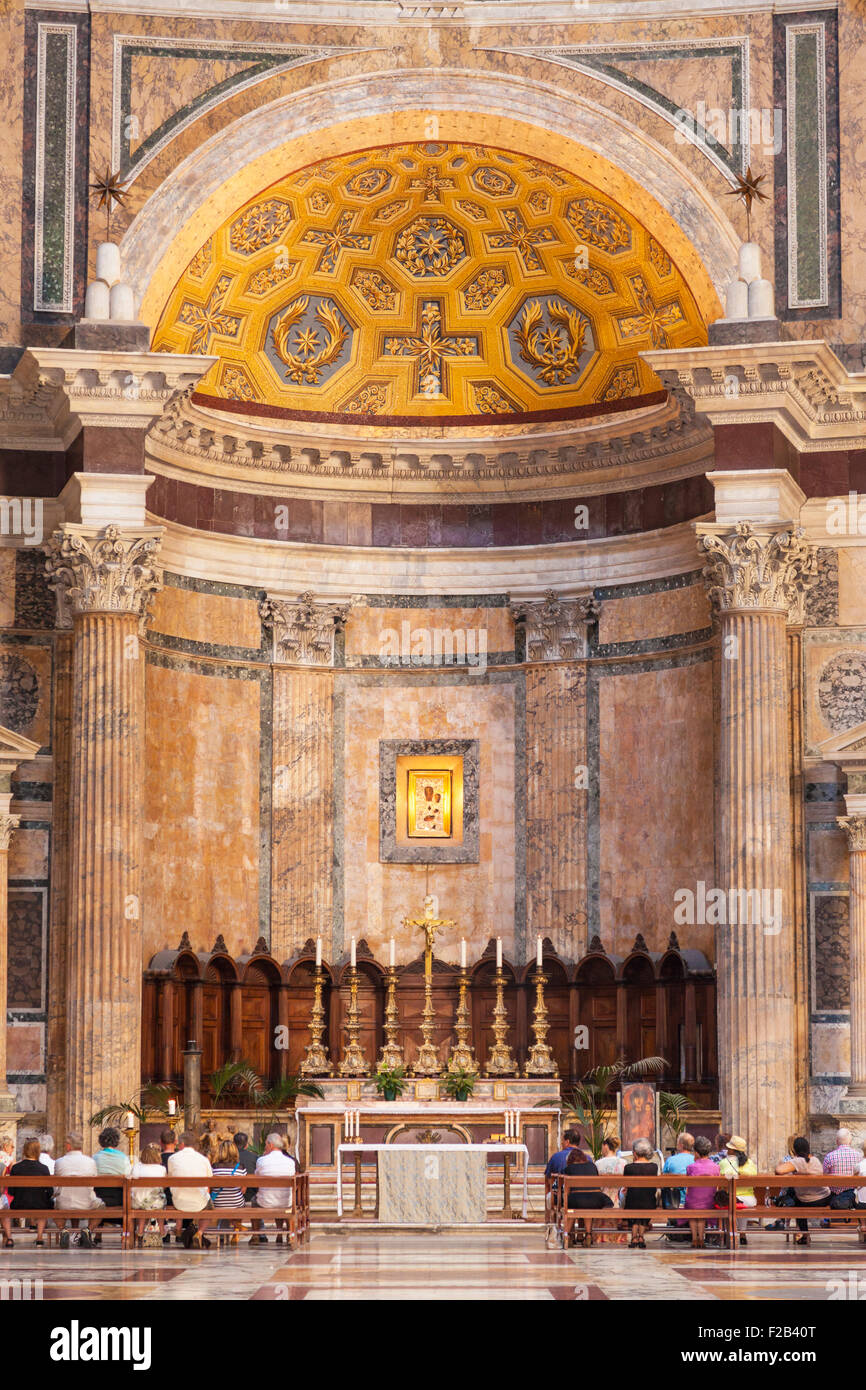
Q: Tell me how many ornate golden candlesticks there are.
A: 6